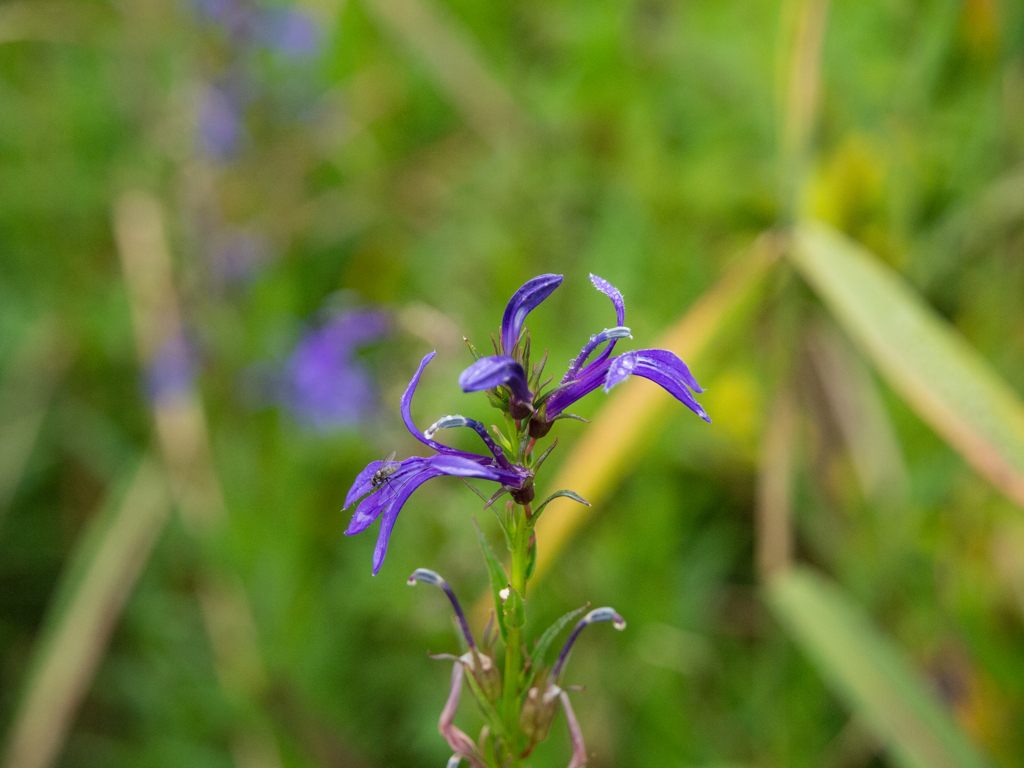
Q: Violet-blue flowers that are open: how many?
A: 2